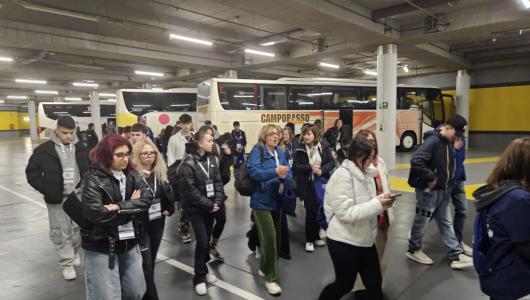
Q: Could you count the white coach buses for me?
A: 3